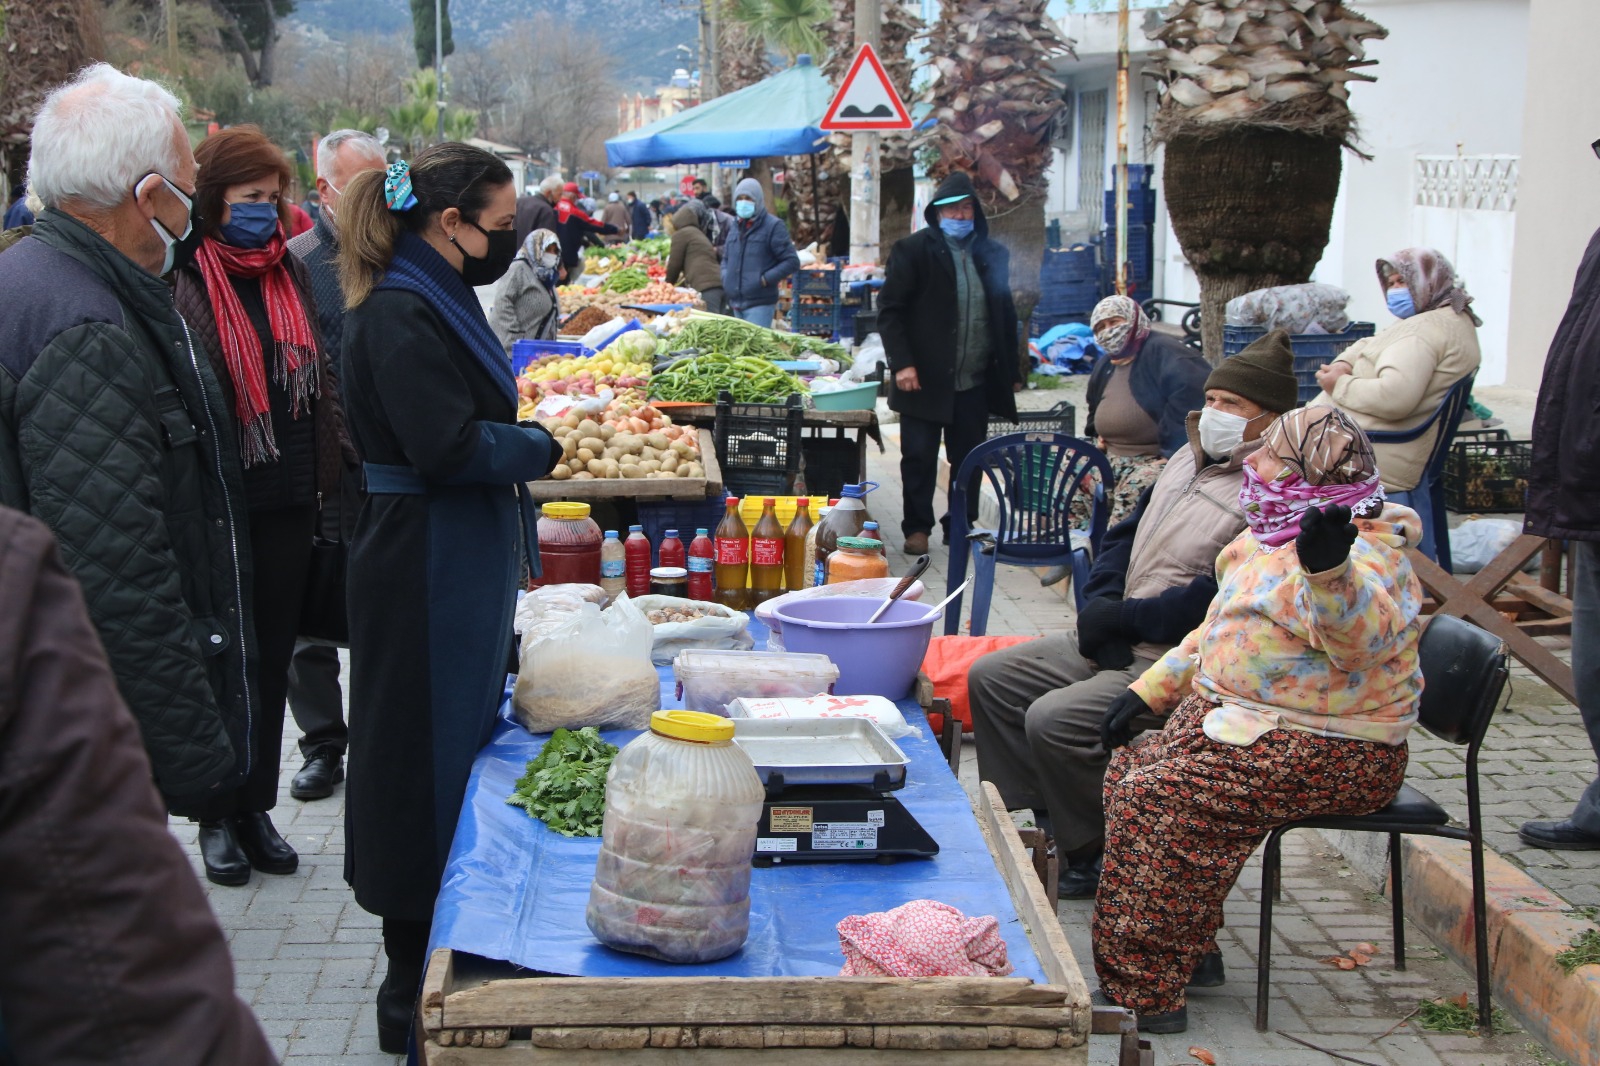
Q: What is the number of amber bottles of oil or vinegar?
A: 3